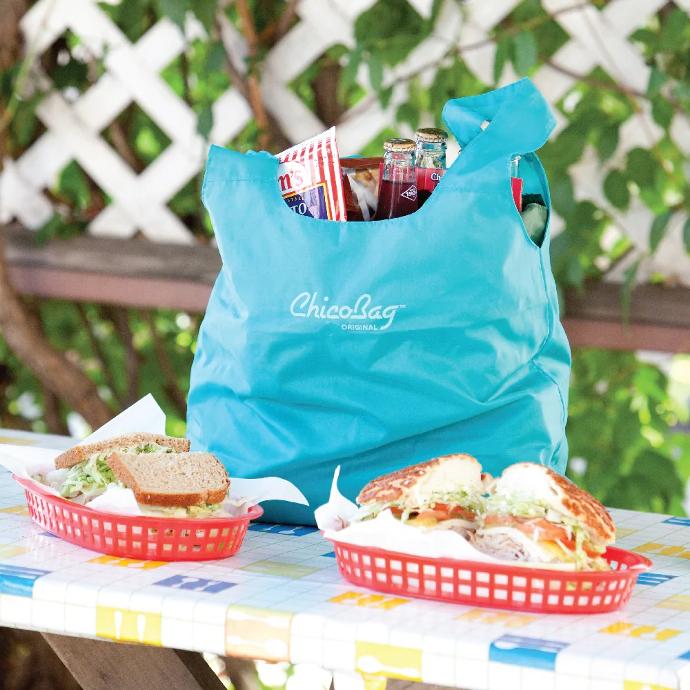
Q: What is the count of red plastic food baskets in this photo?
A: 2